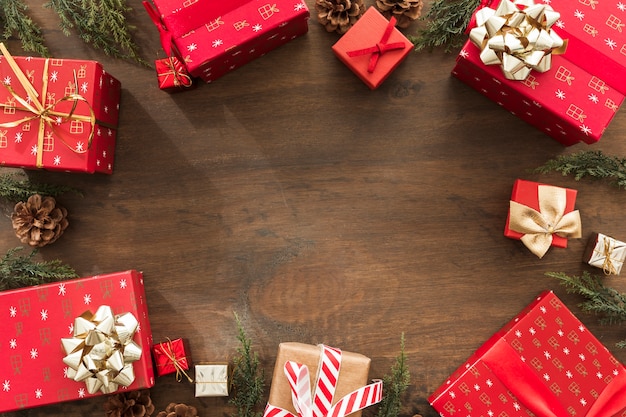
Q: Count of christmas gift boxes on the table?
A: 12